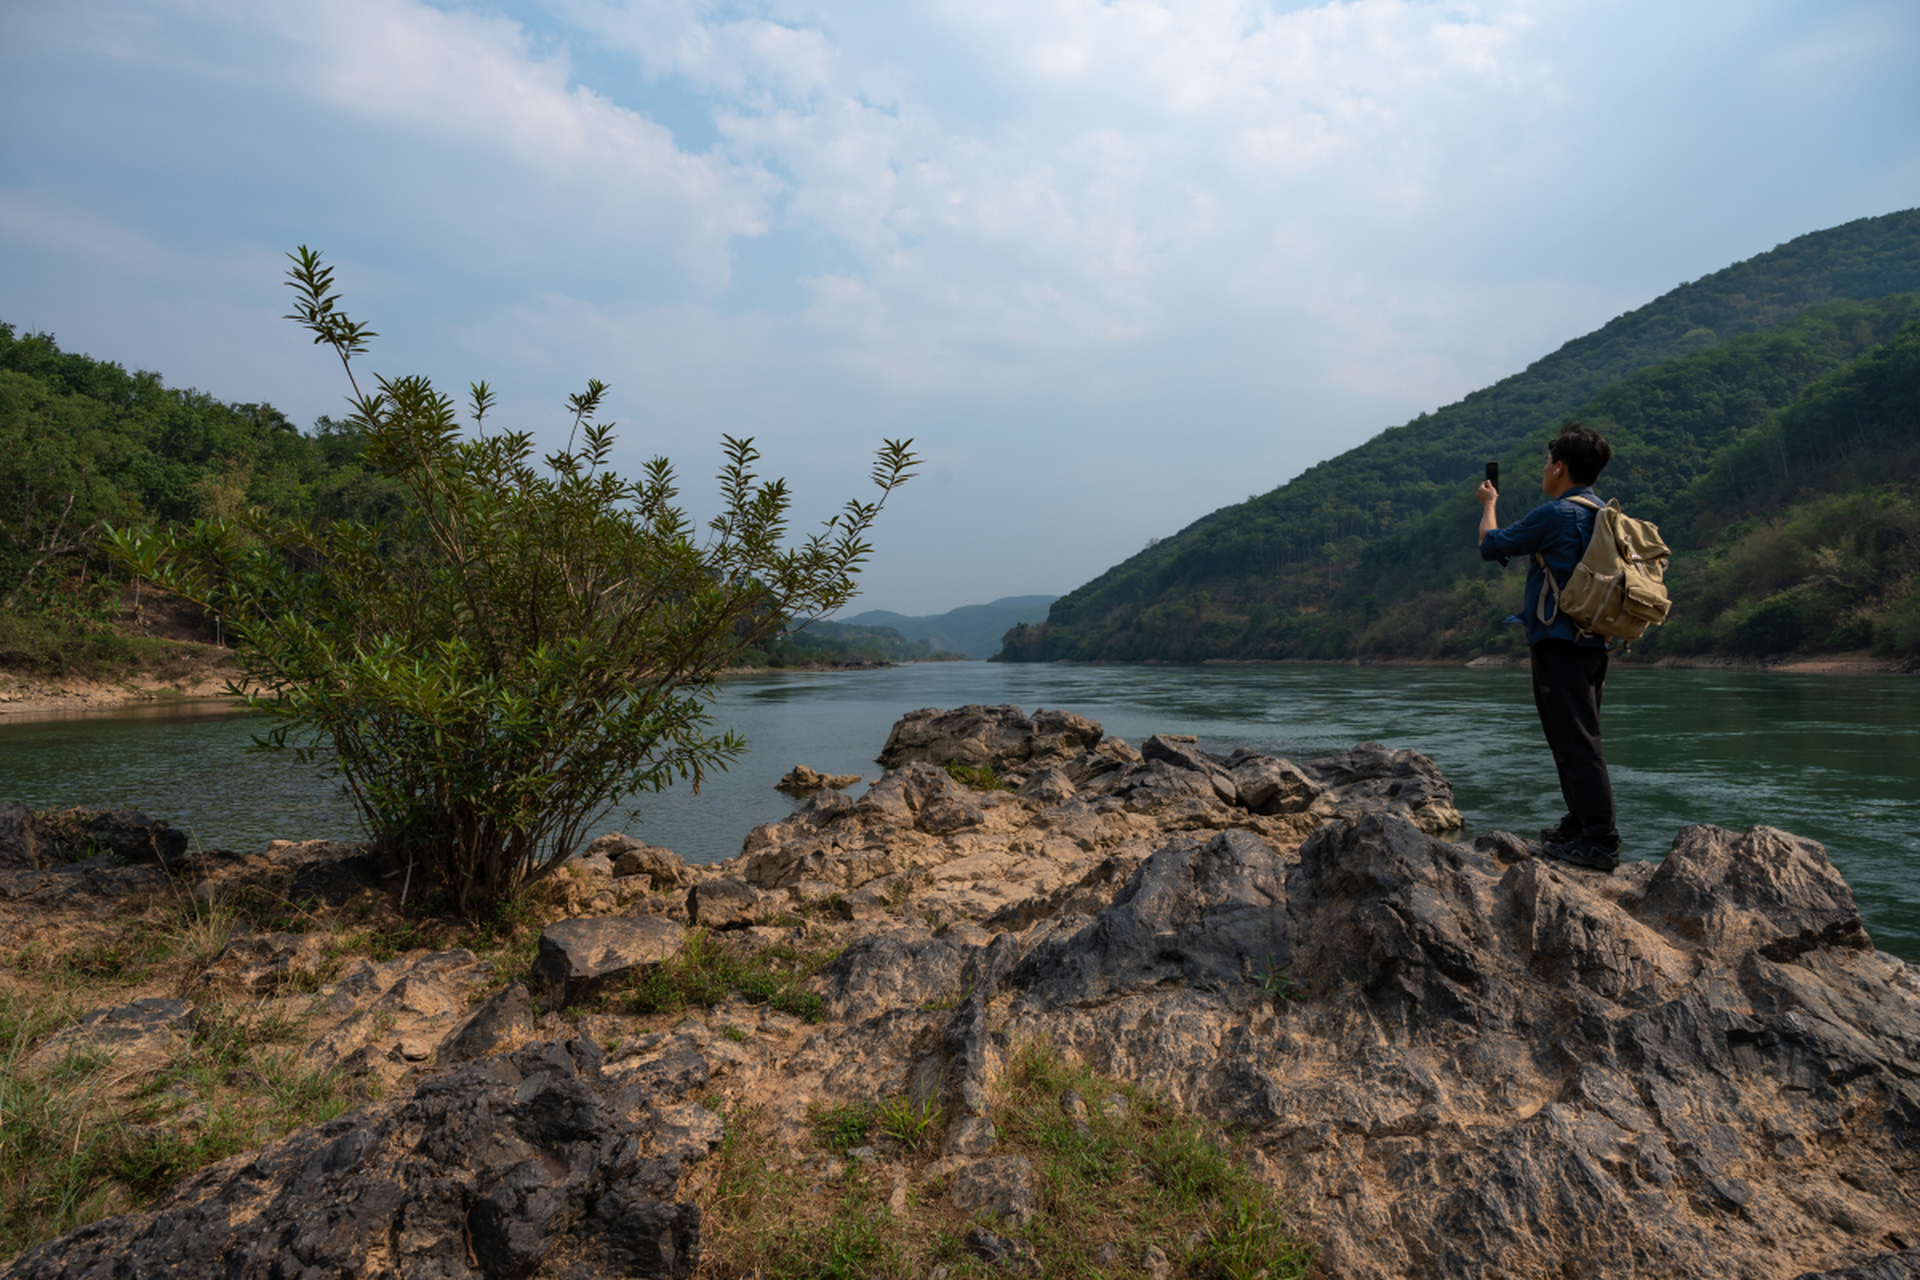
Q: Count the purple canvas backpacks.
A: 0